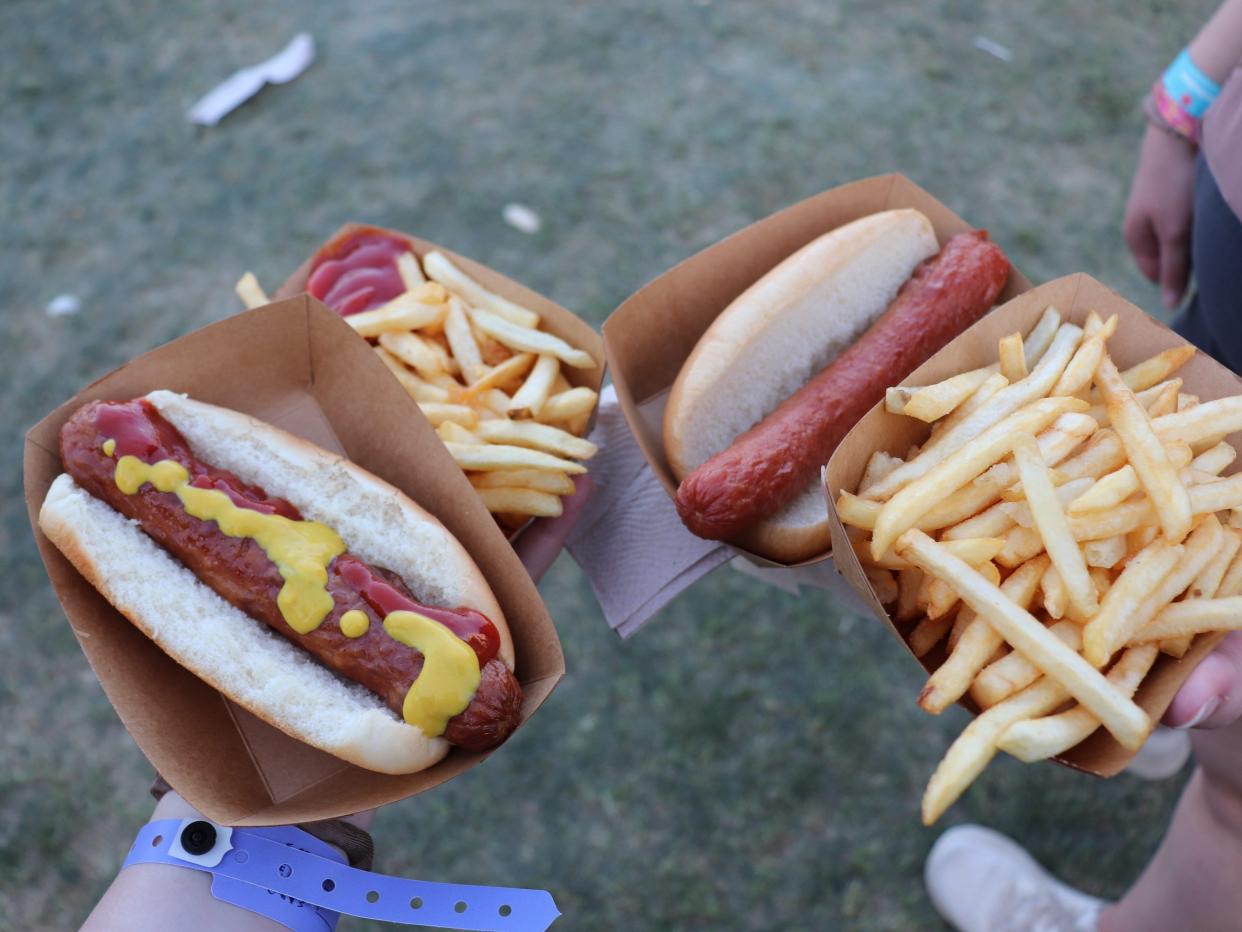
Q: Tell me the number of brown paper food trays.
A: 4